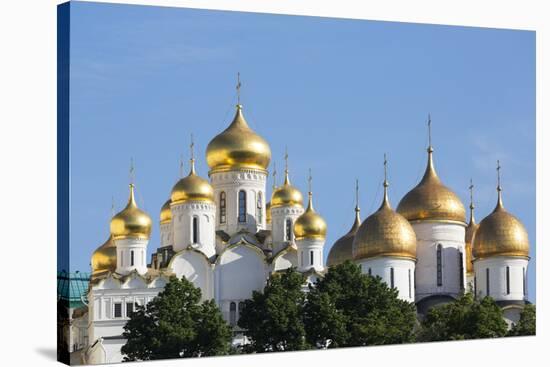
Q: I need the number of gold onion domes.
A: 13